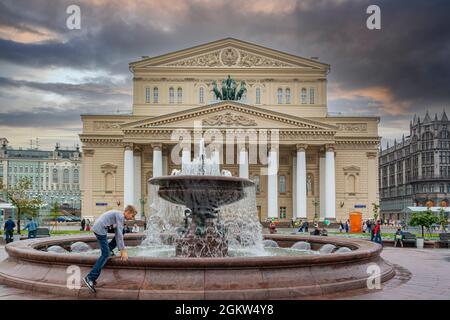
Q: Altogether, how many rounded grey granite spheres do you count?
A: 6